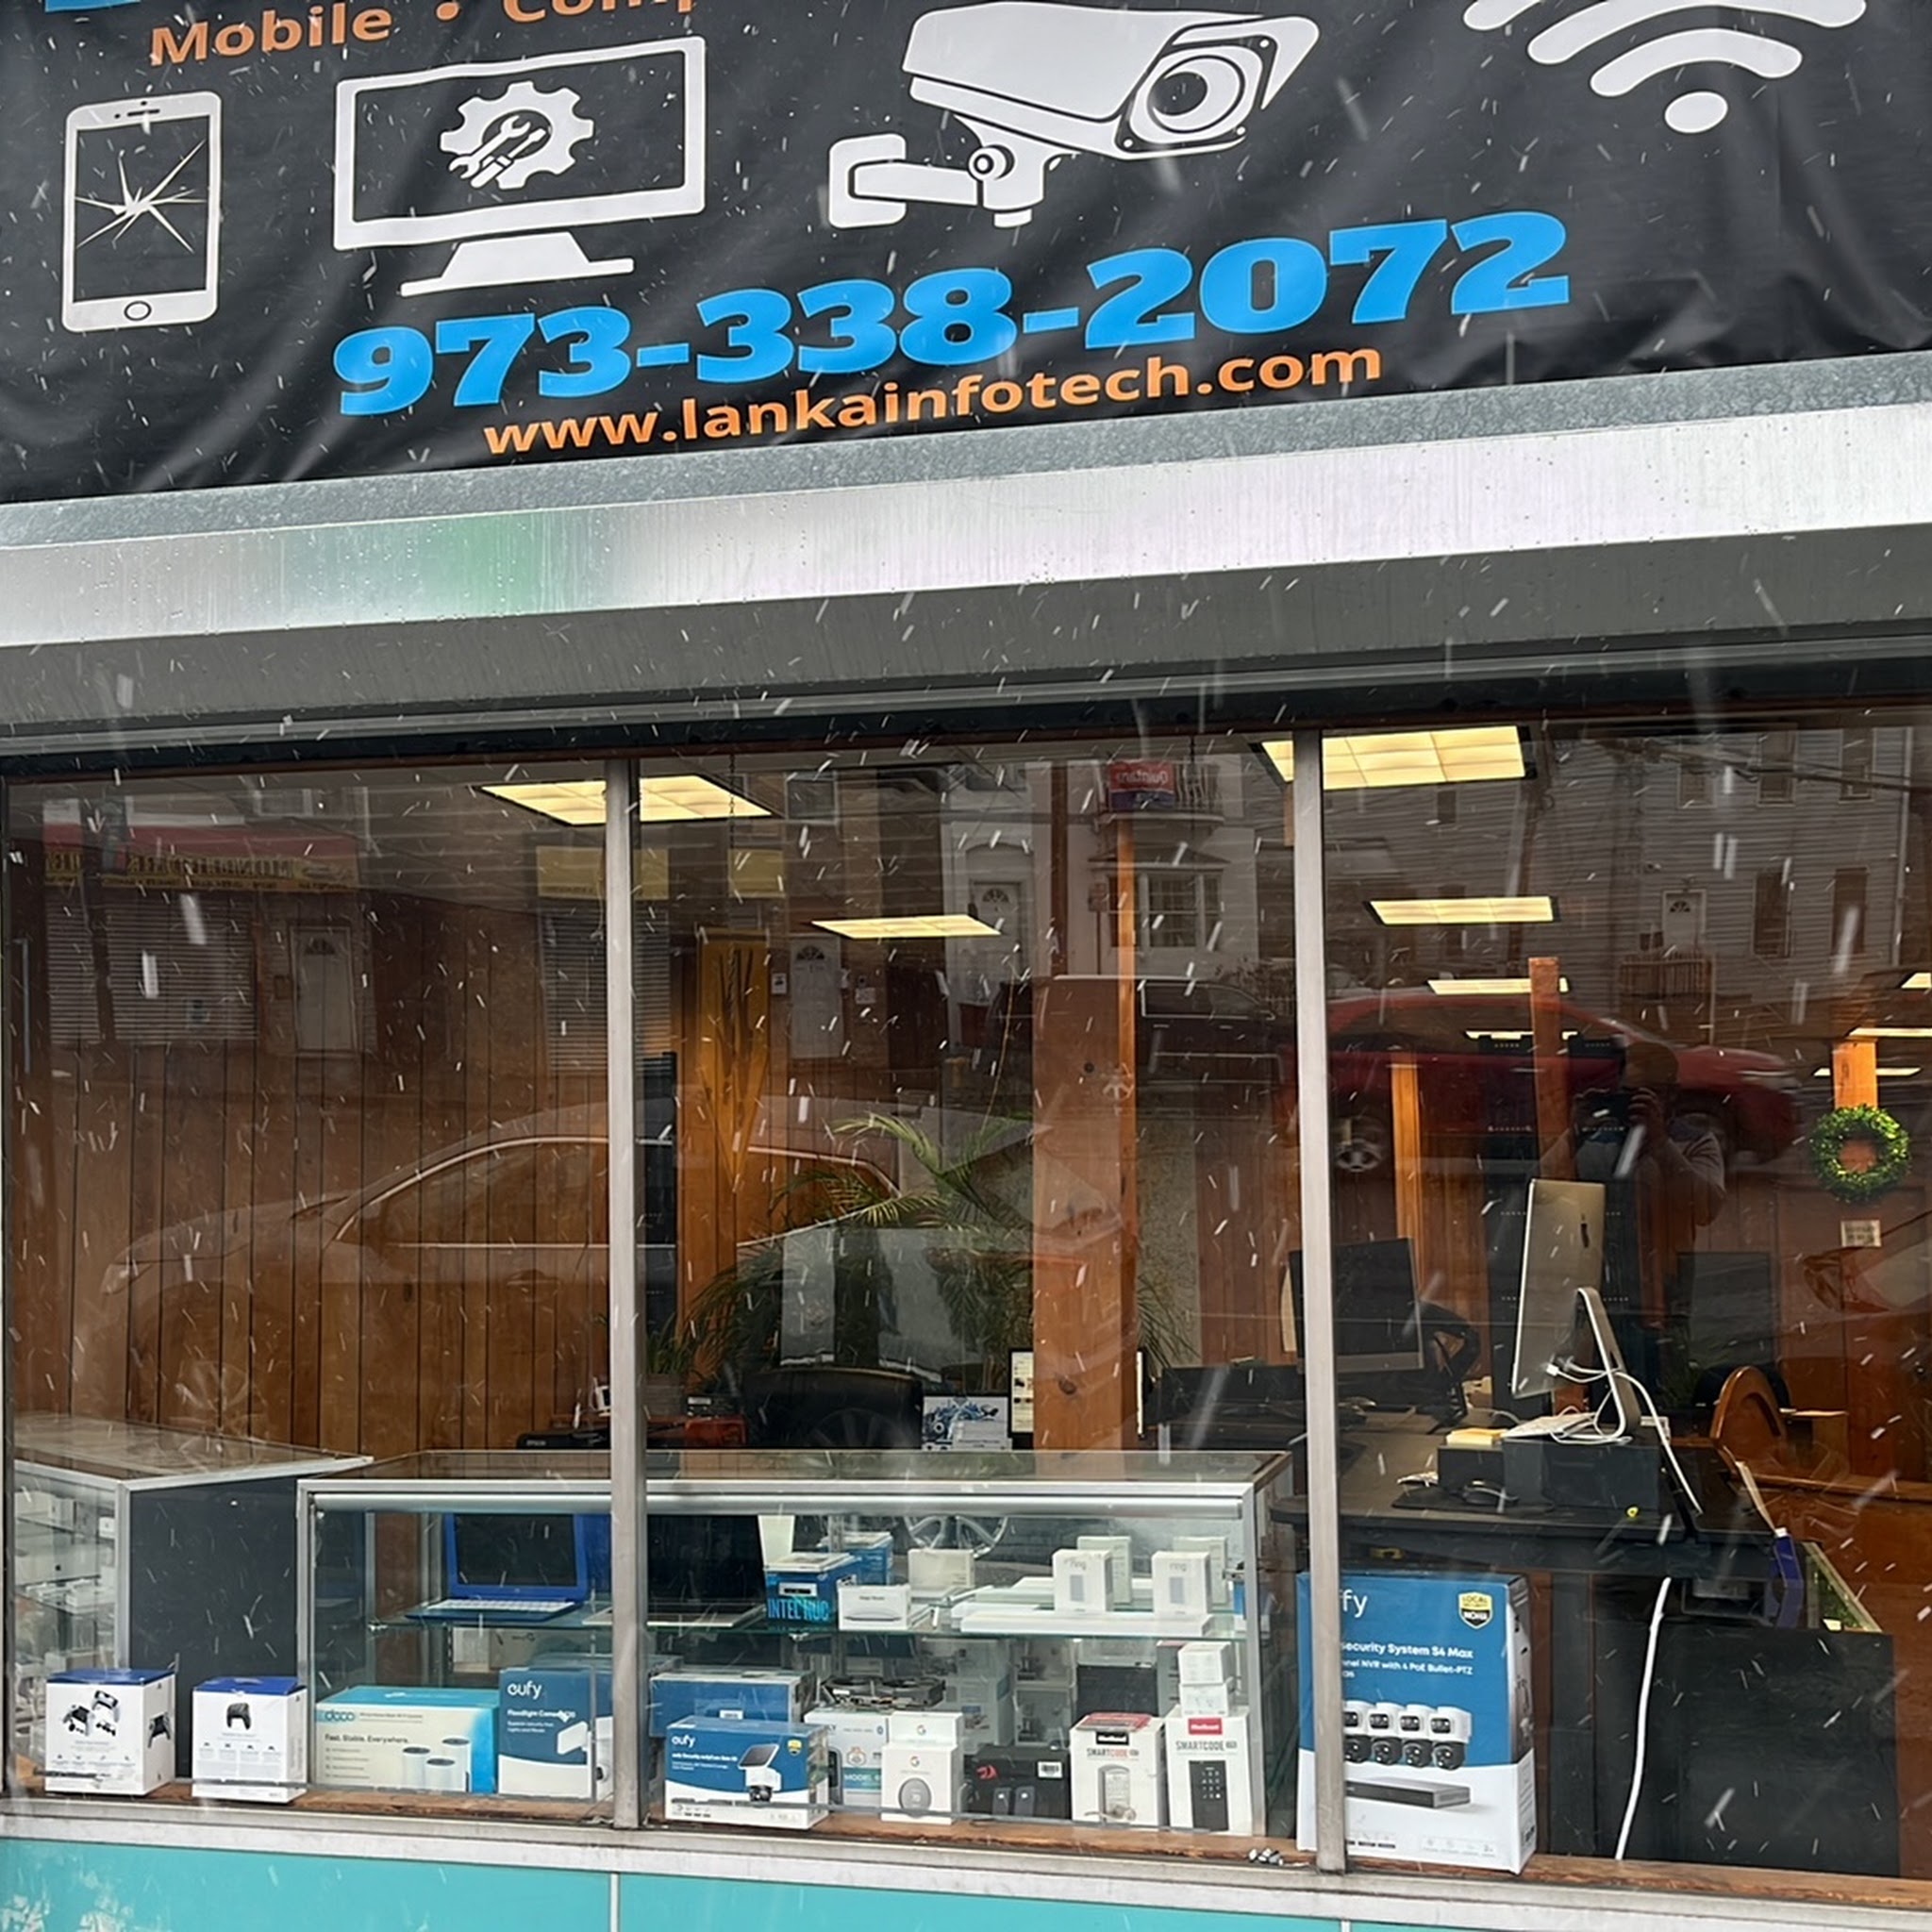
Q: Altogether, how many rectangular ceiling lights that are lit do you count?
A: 9